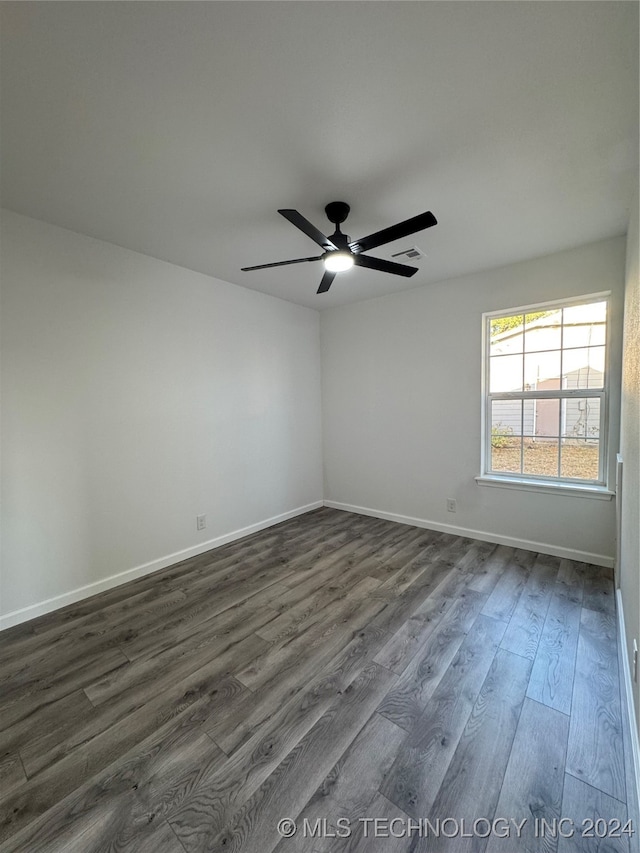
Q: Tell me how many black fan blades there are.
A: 5